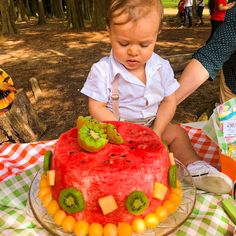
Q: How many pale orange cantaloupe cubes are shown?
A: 4